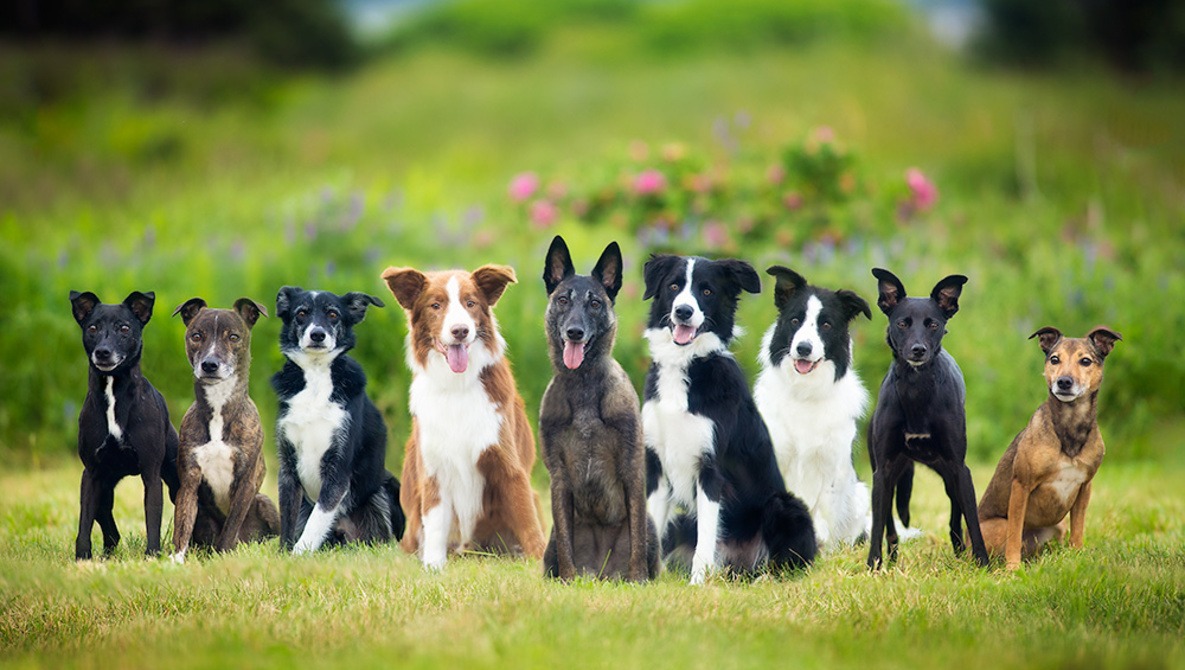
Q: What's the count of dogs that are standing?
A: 2